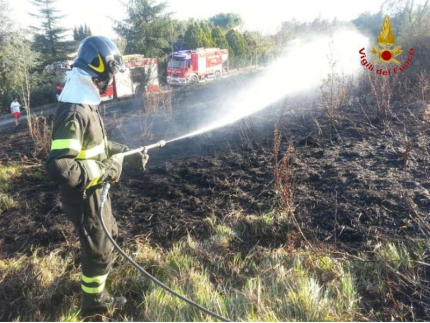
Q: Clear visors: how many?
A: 1